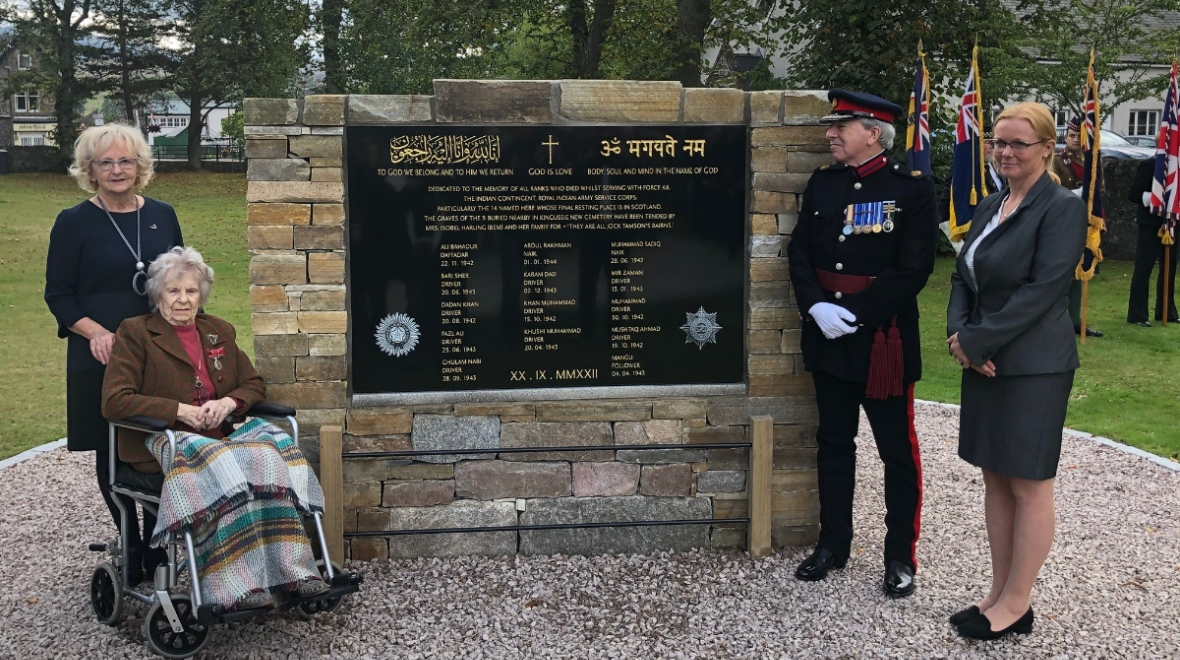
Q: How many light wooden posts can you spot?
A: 2